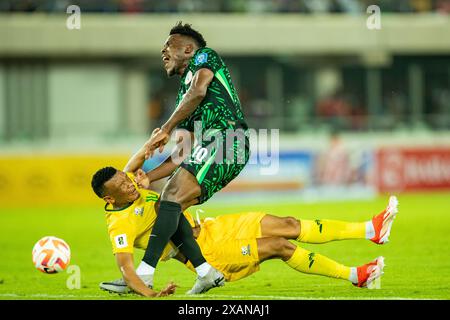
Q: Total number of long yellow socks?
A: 2